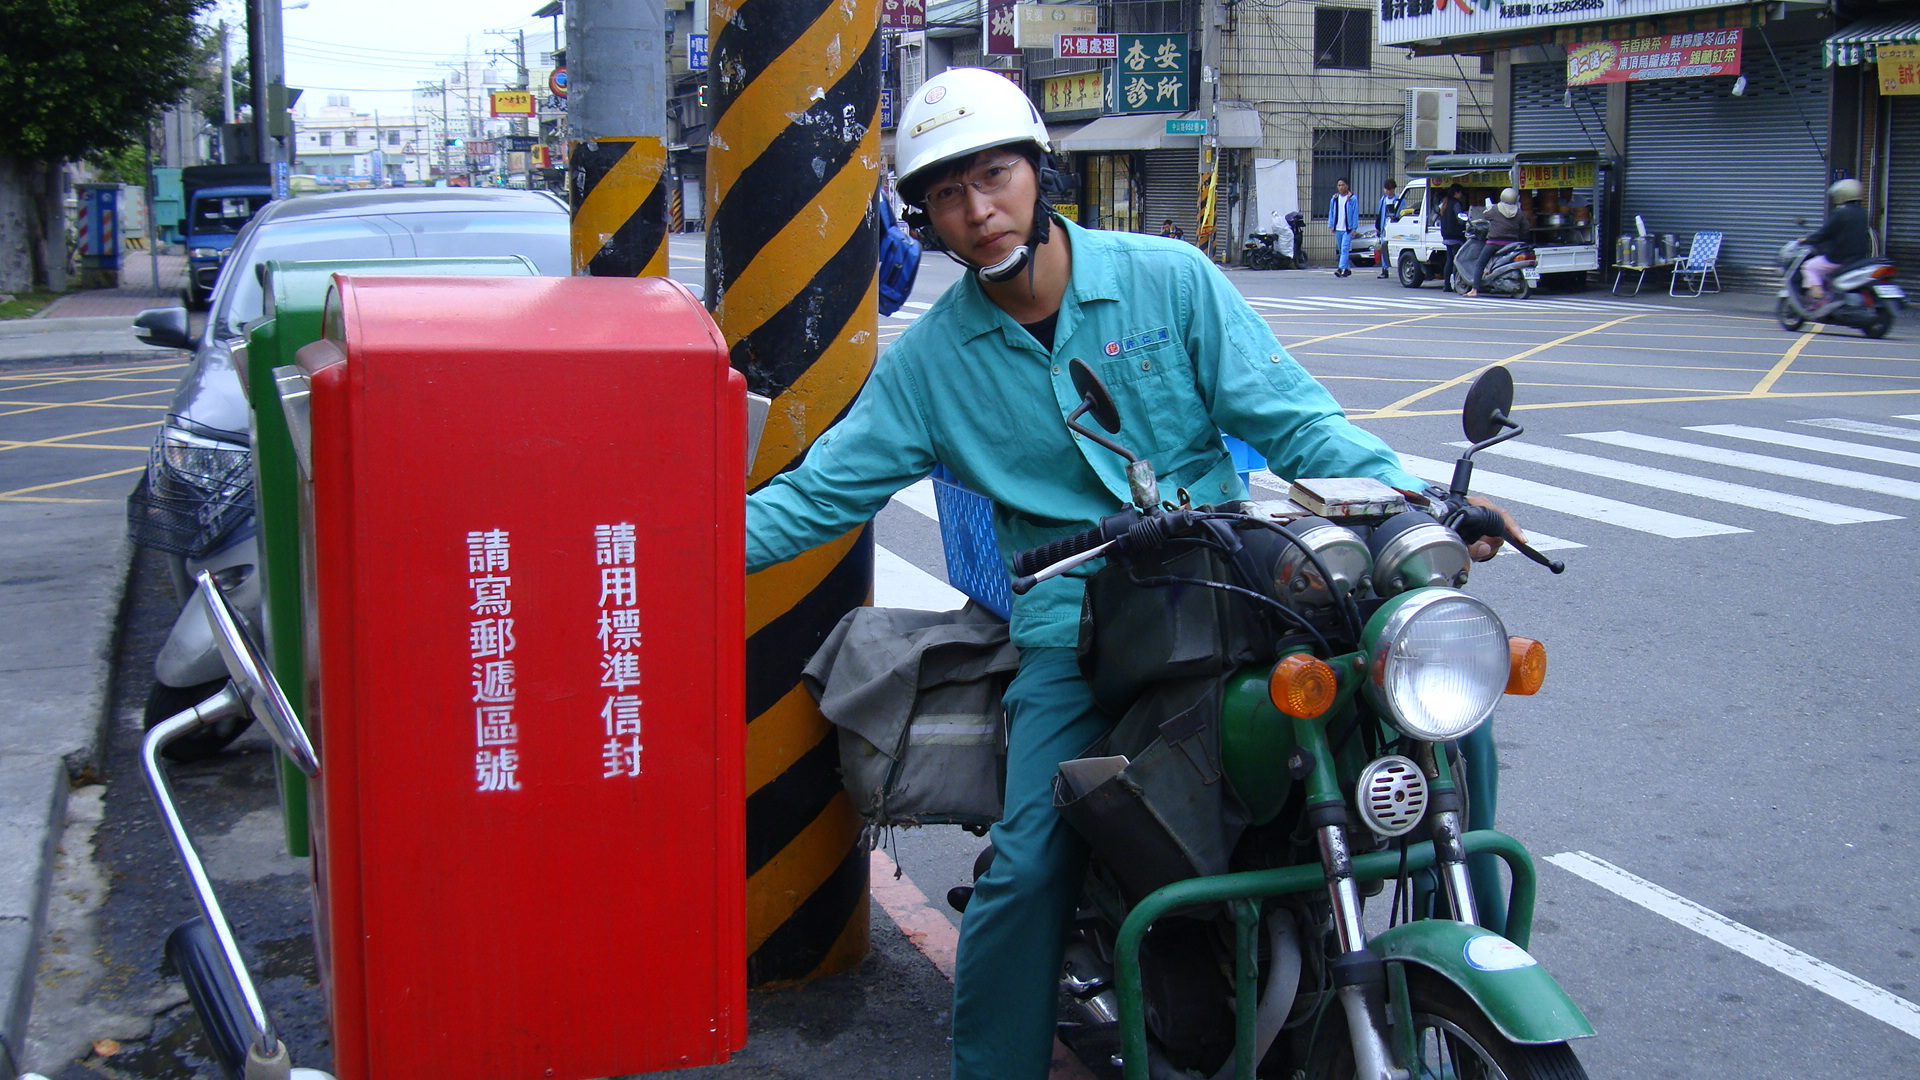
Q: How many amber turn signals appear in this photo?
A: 2